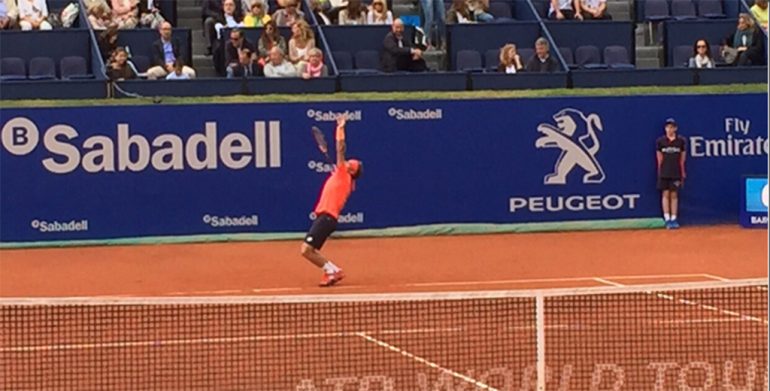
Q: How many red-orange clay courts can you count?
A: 1